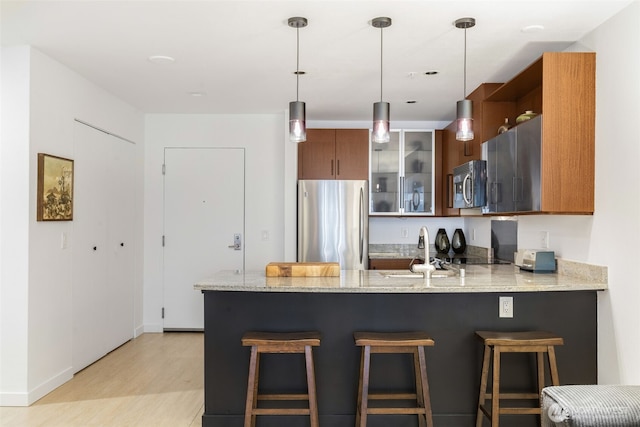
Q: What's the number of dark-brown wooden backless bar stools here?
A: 3